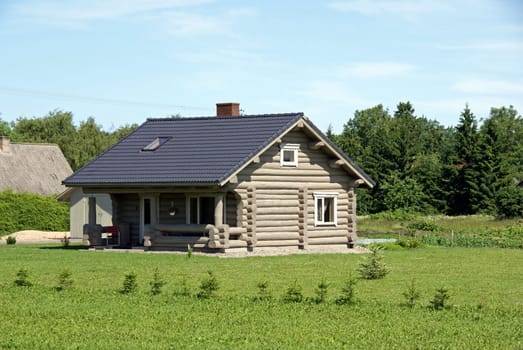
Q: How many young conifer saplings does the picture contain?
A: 13